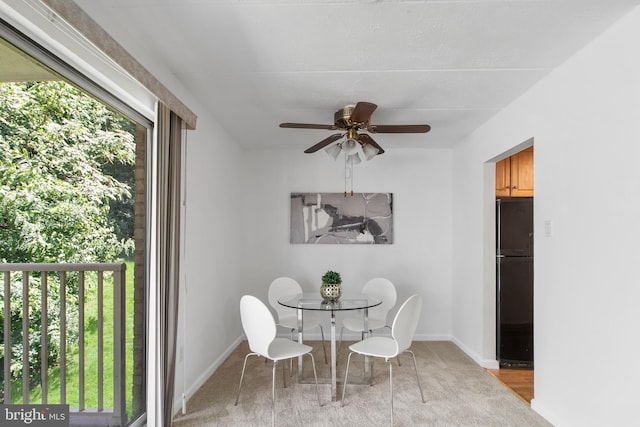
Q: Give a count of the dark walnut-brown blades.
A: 5